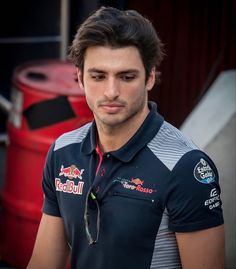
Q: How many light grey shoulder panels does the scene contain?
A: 2